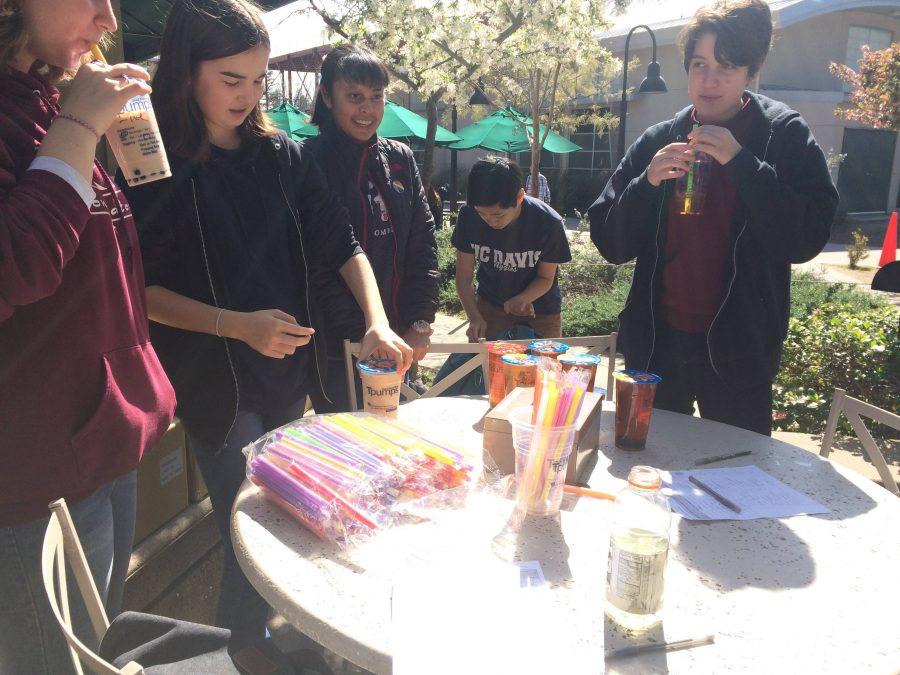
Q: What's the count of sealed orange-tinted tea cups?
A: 5